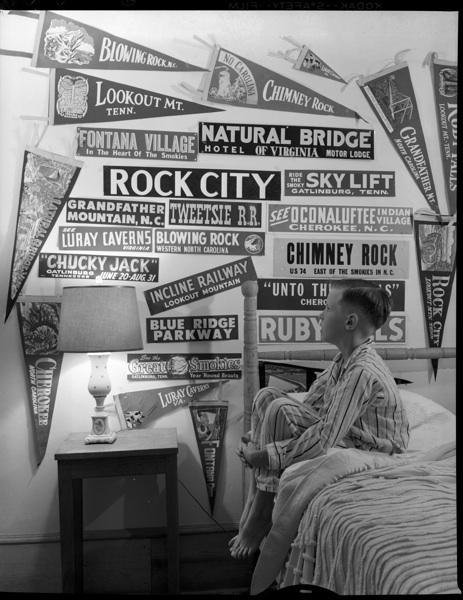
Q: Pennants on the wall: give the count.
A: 12